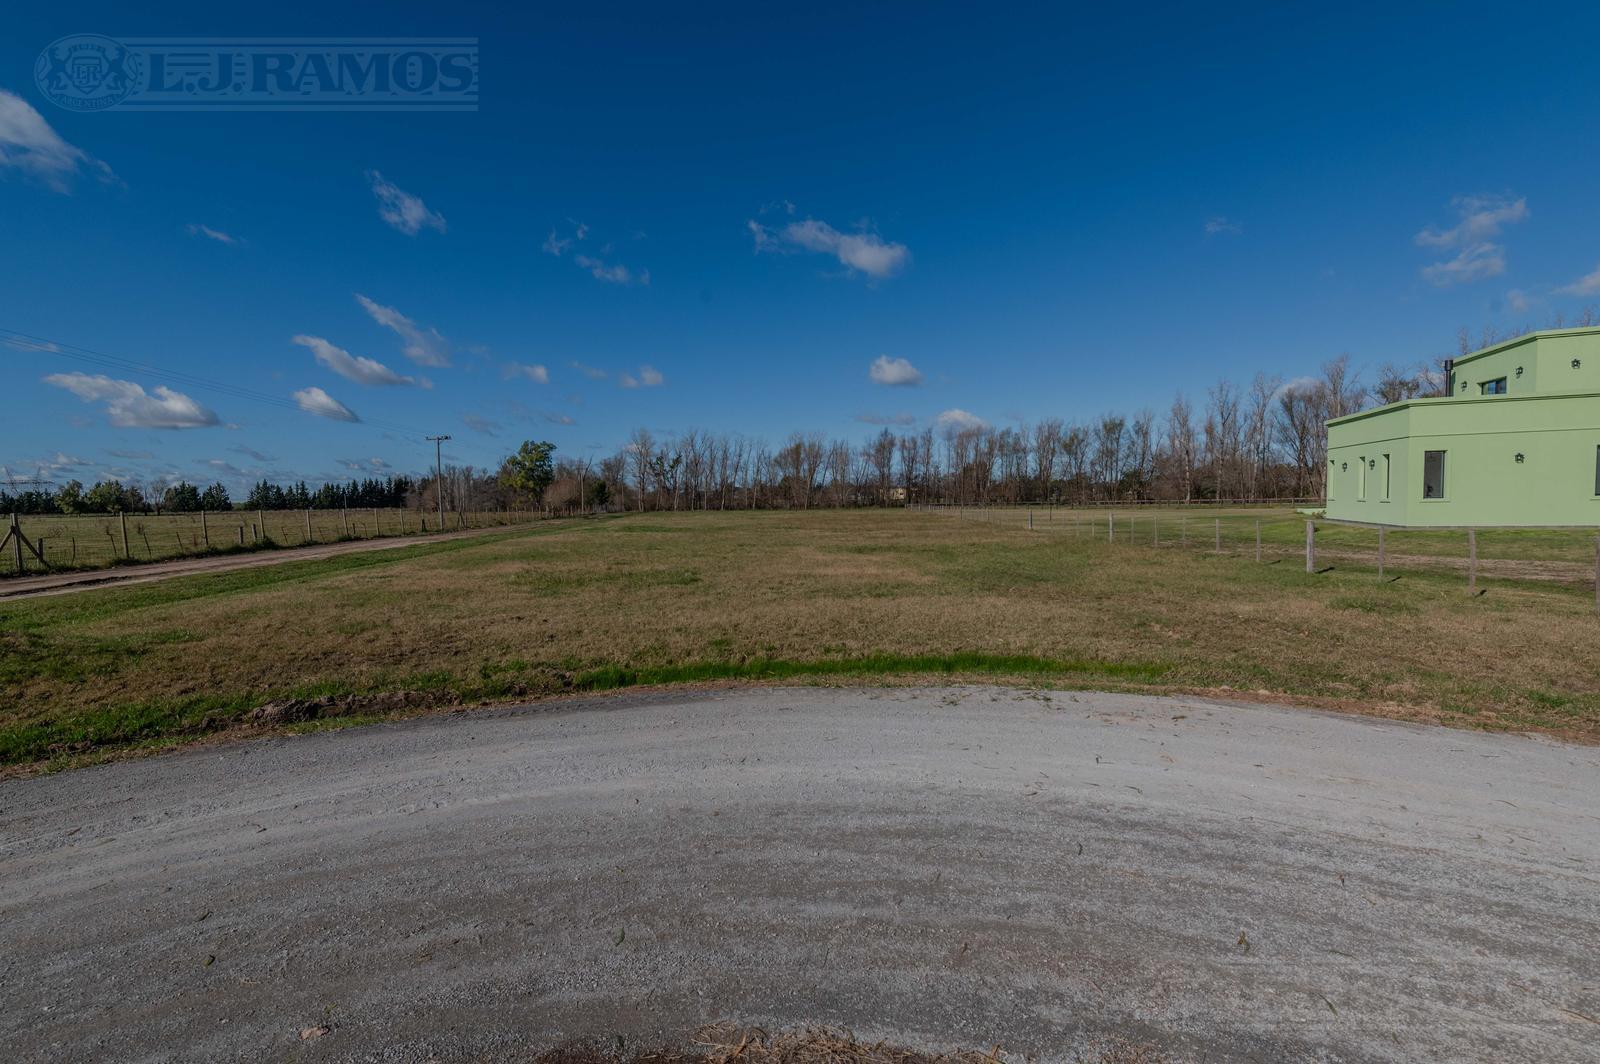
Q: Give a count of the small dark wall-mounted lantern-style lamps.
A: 6